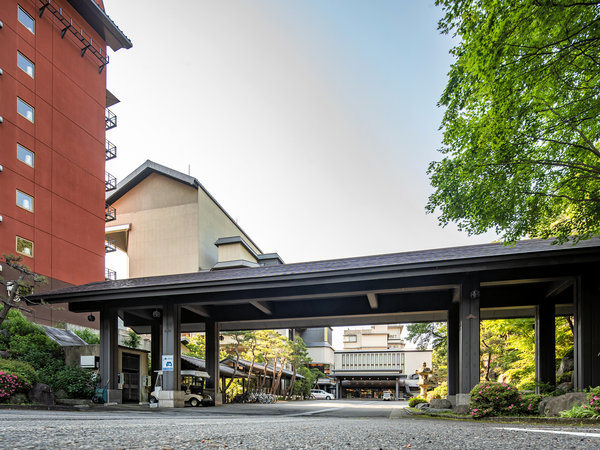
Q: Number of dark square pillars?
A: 8